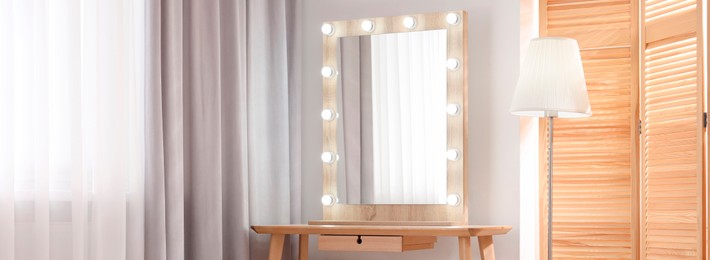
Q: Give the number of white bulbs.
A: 12